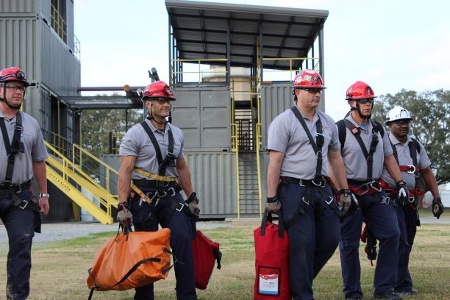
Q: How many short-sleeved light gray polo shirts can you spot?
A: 5